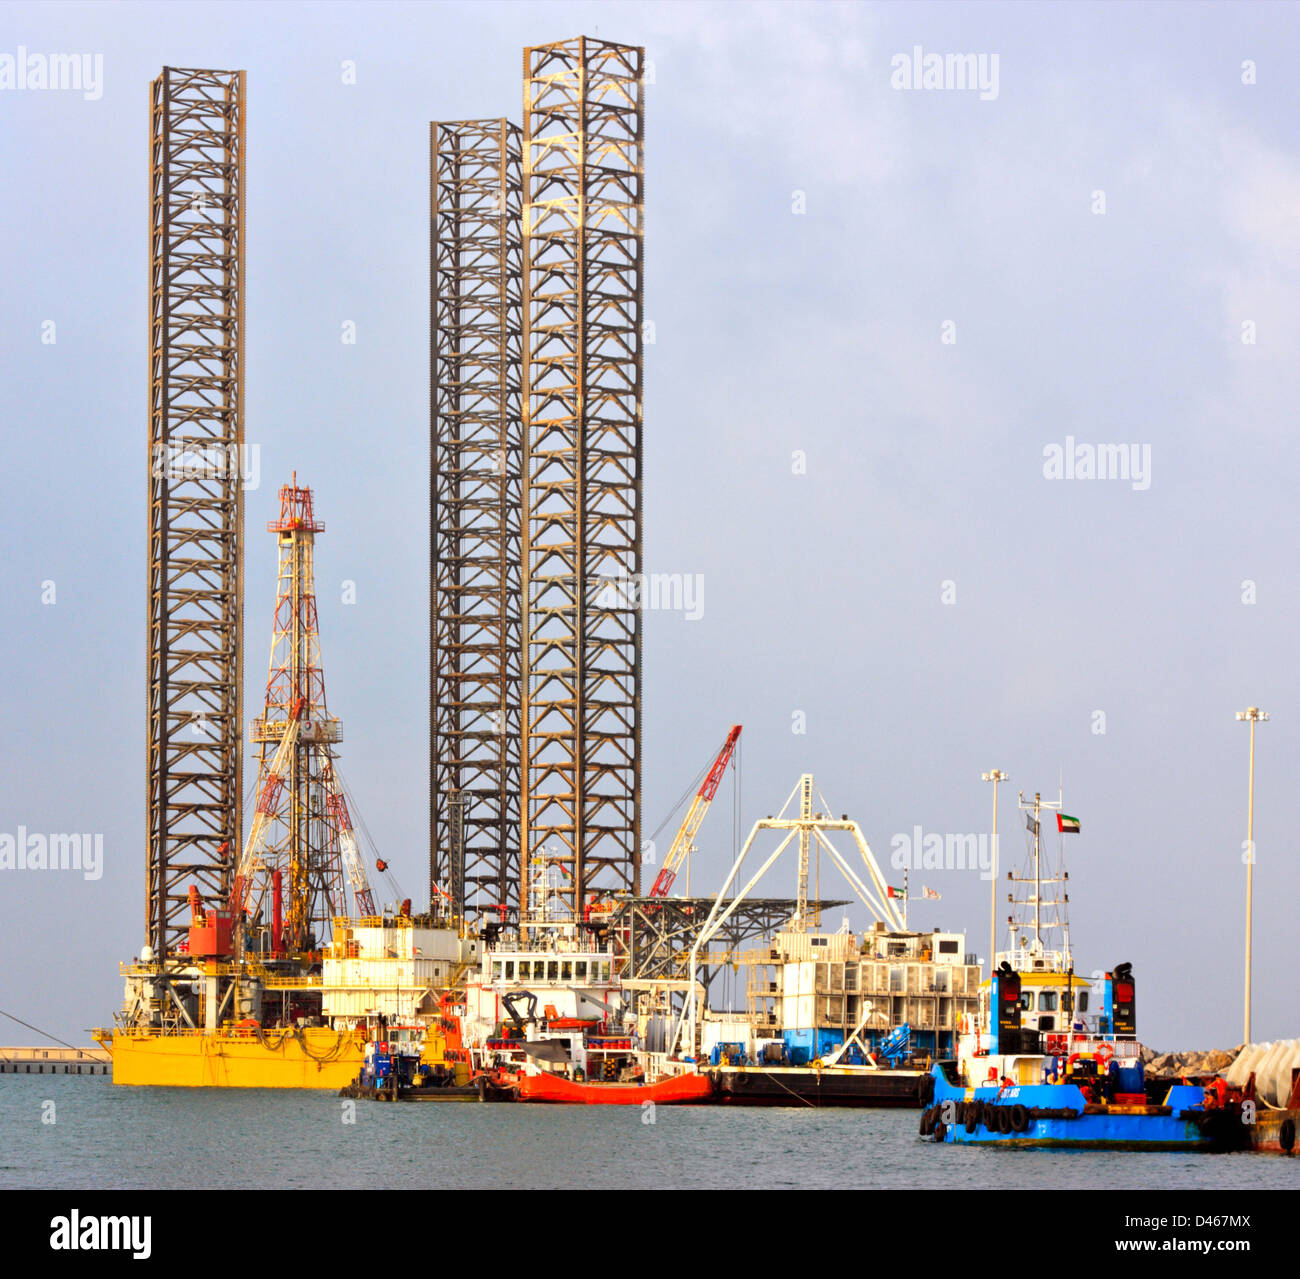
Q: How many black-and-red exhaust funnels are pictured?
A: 2